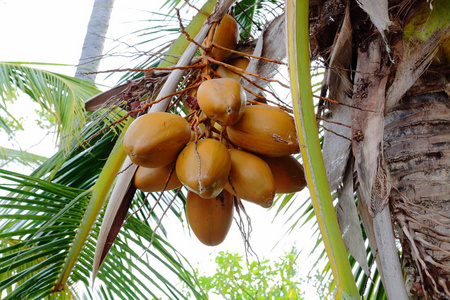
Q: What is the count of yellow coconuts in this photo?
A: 10